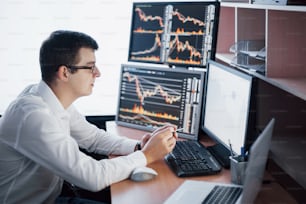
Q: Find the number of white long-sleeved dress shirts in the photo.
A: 1